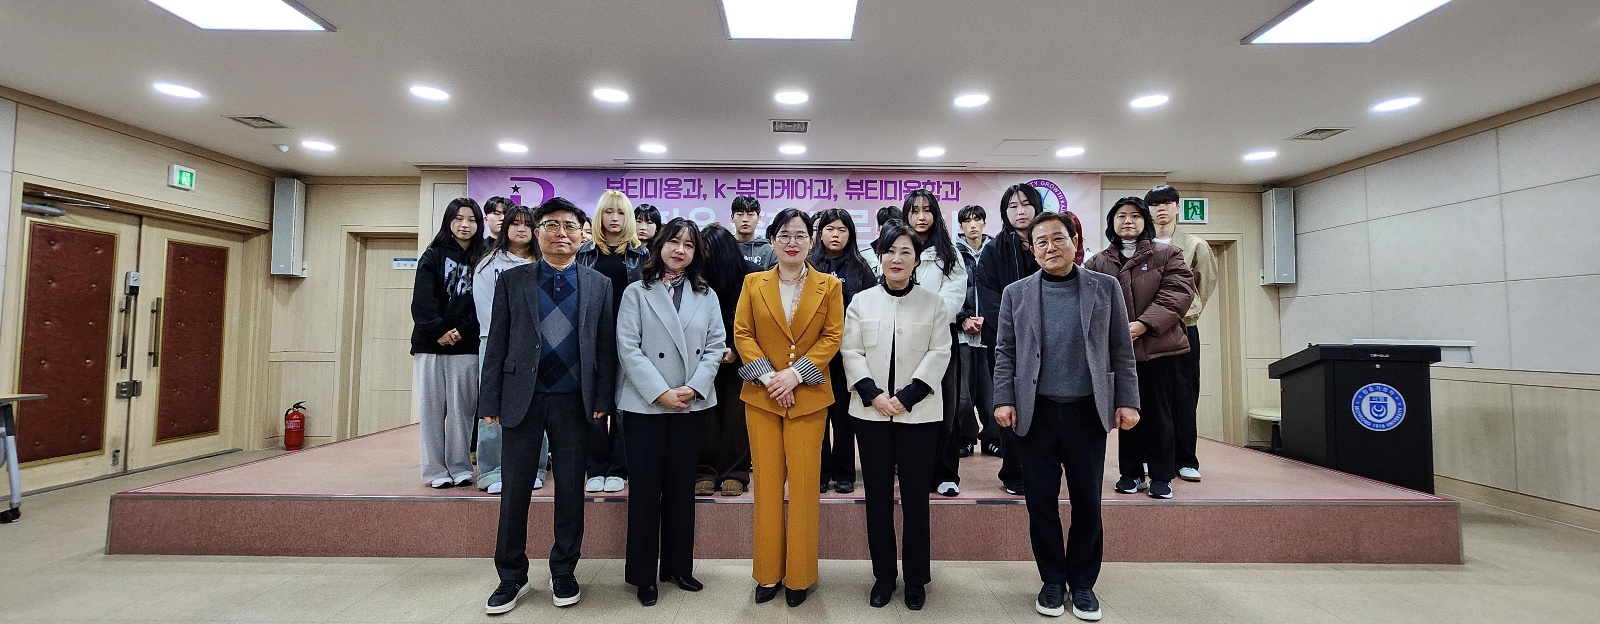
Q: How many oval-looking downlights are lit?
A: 14